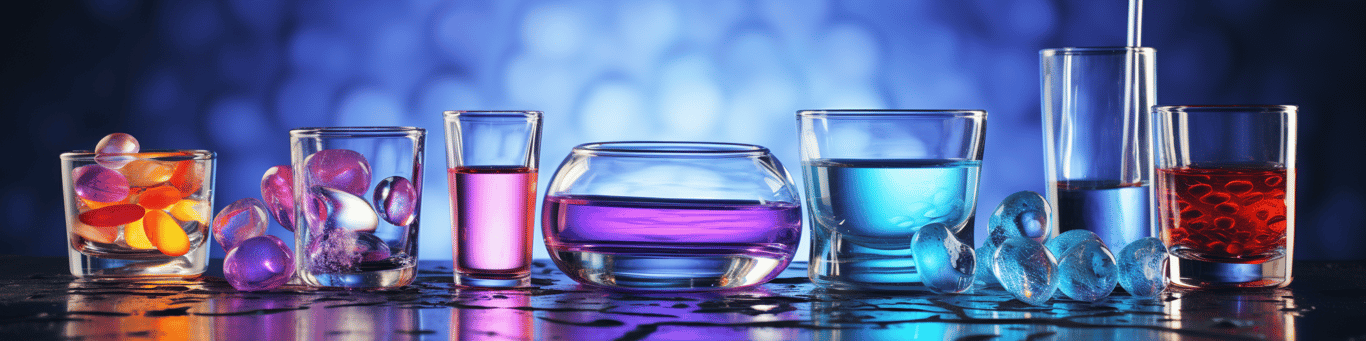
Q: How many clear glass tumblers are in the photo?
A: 6